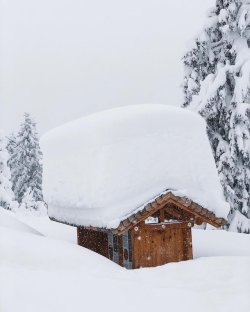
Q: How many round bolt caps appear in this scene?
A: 3